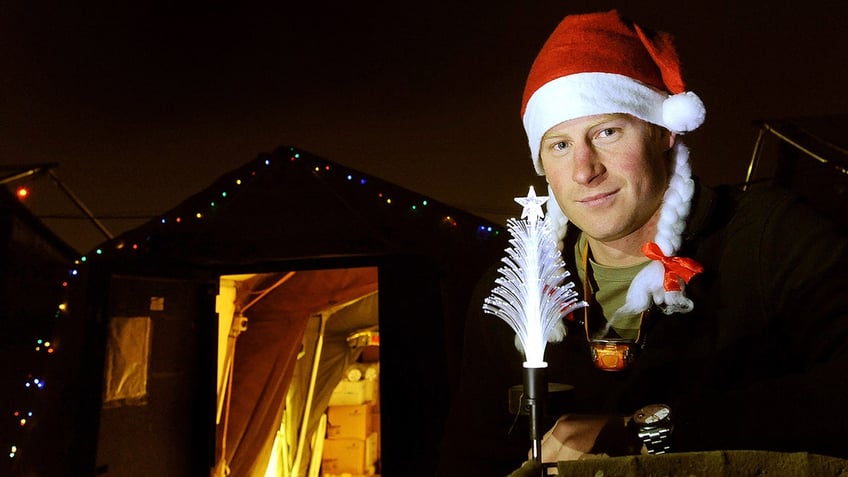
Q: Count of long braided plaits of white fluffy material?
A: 2